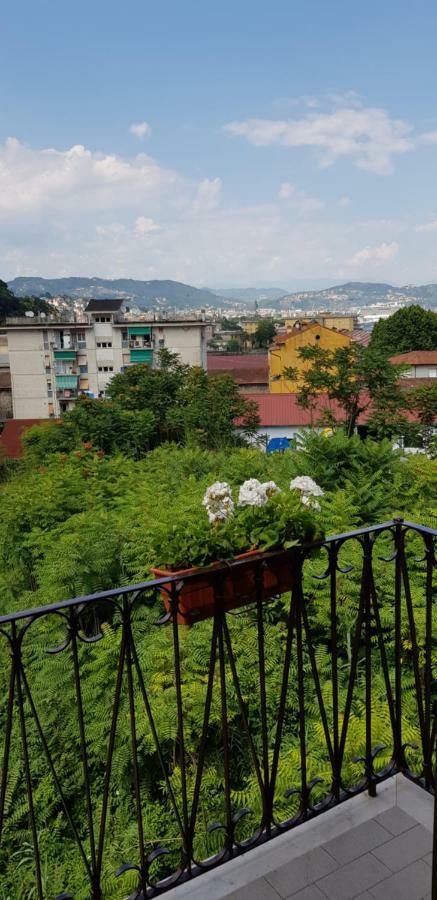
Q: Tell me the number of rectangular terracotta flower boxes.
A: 1